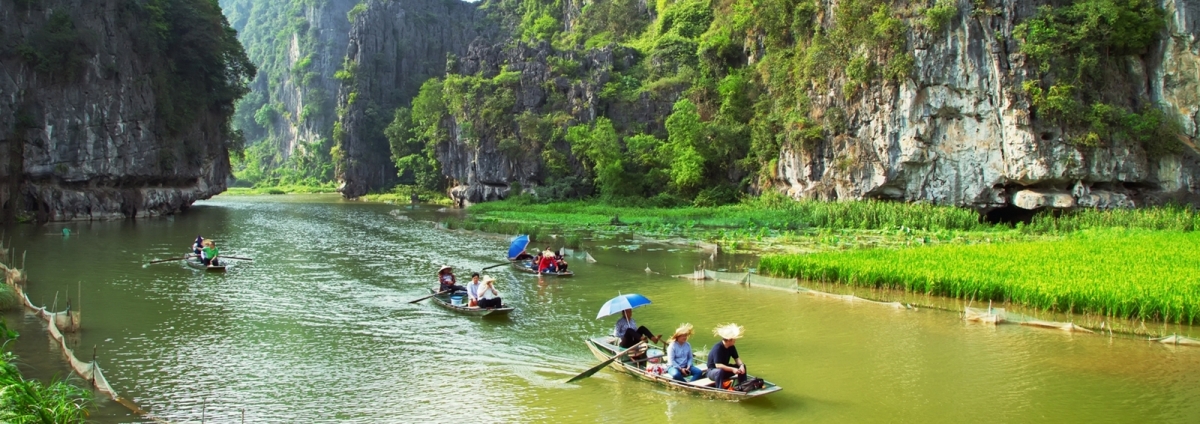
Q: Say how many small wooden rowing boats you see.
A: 4